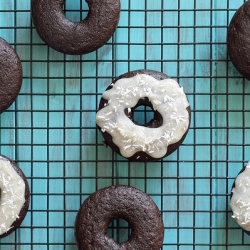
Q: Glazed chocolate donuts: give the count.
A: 3